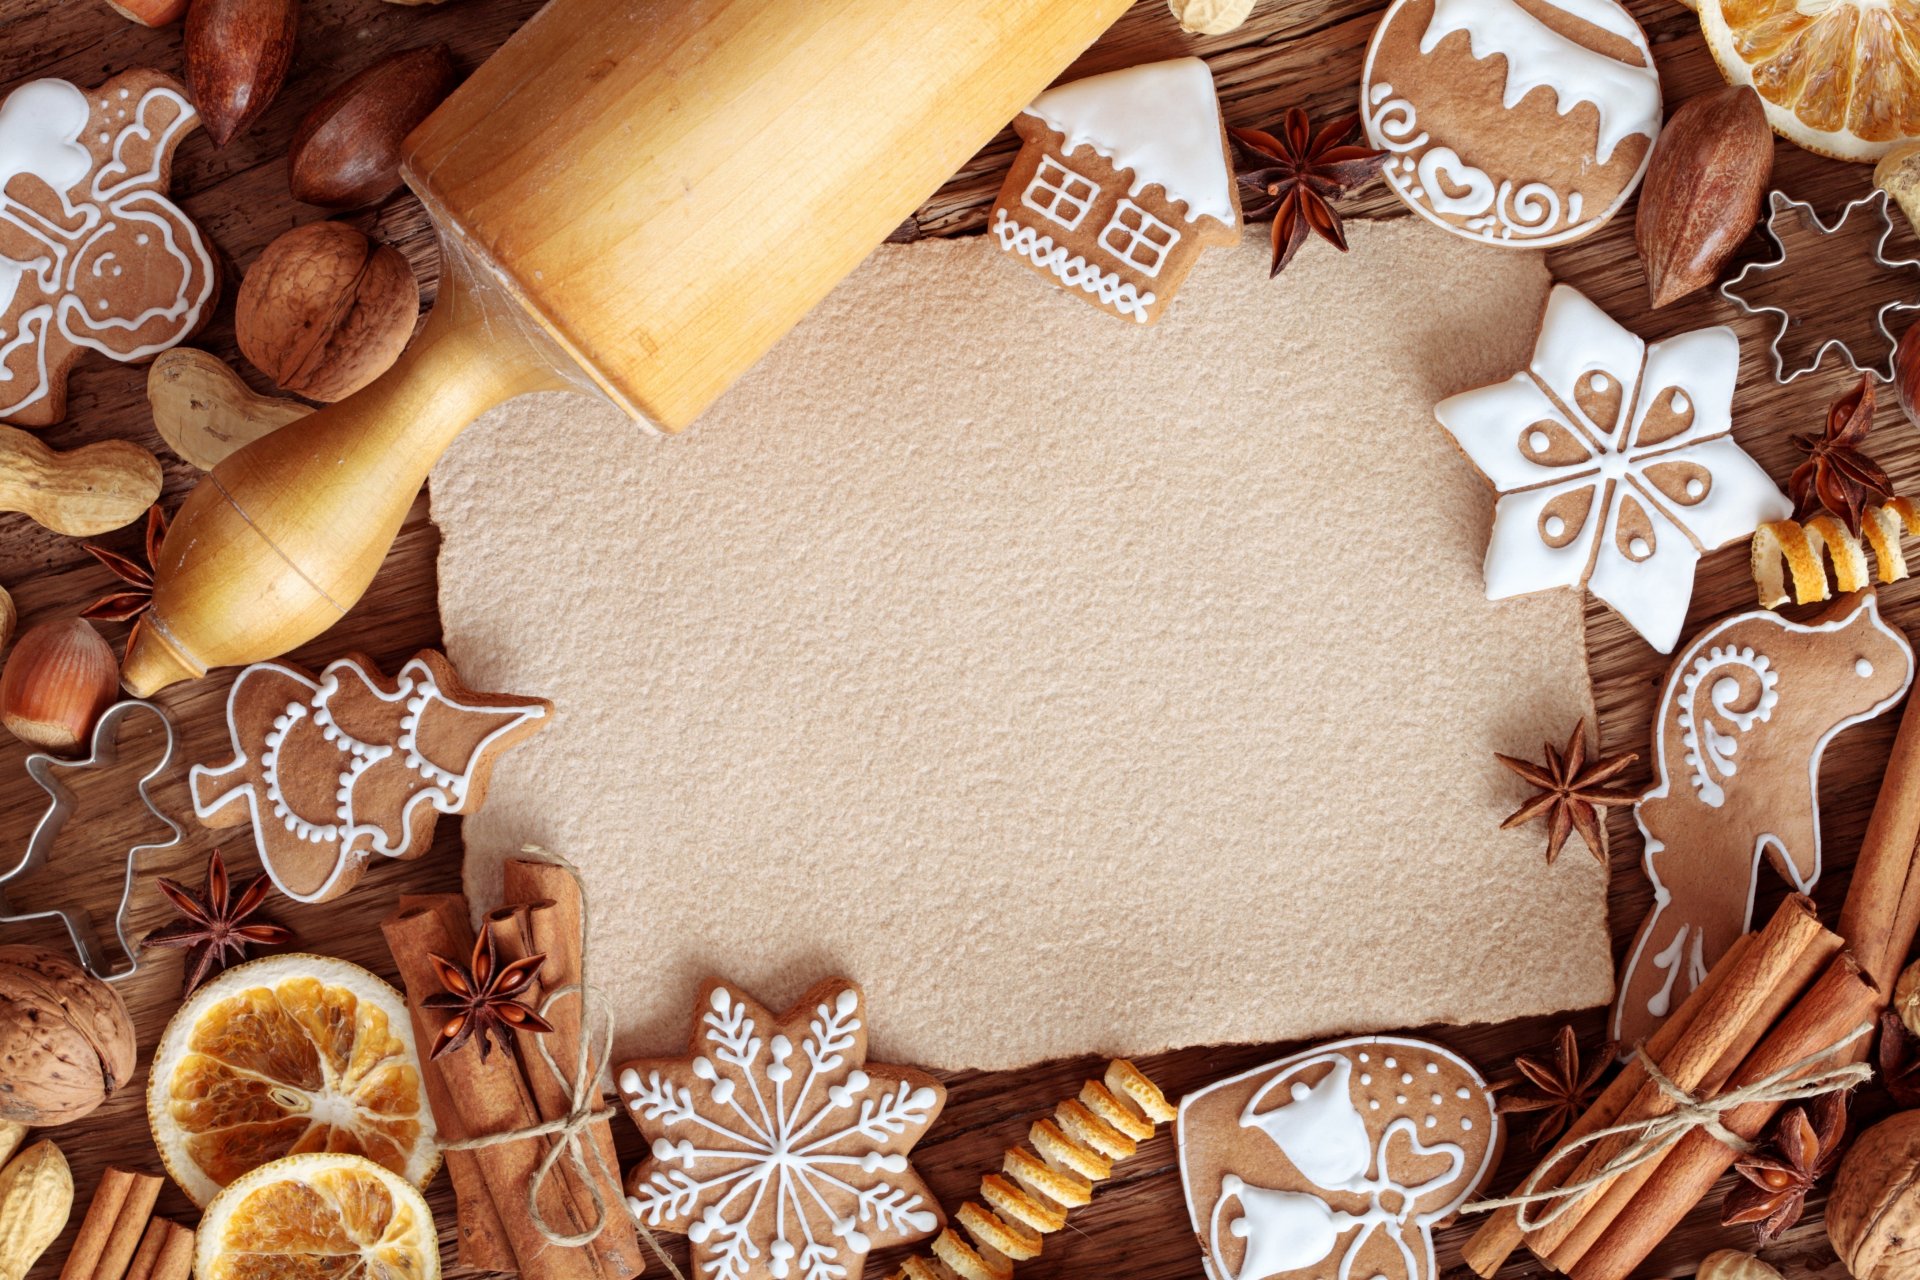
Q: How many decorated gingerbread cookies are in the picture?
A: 8